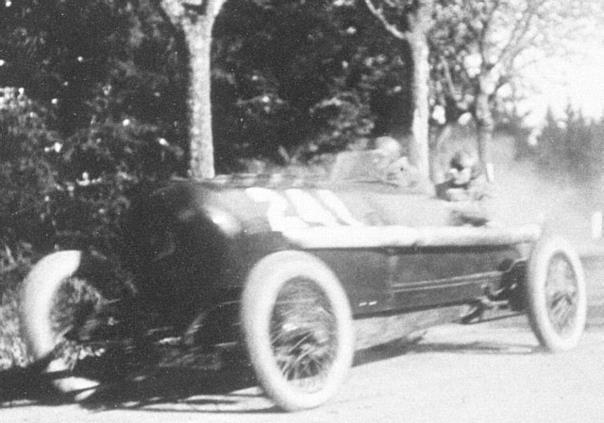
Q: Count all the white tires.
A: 3